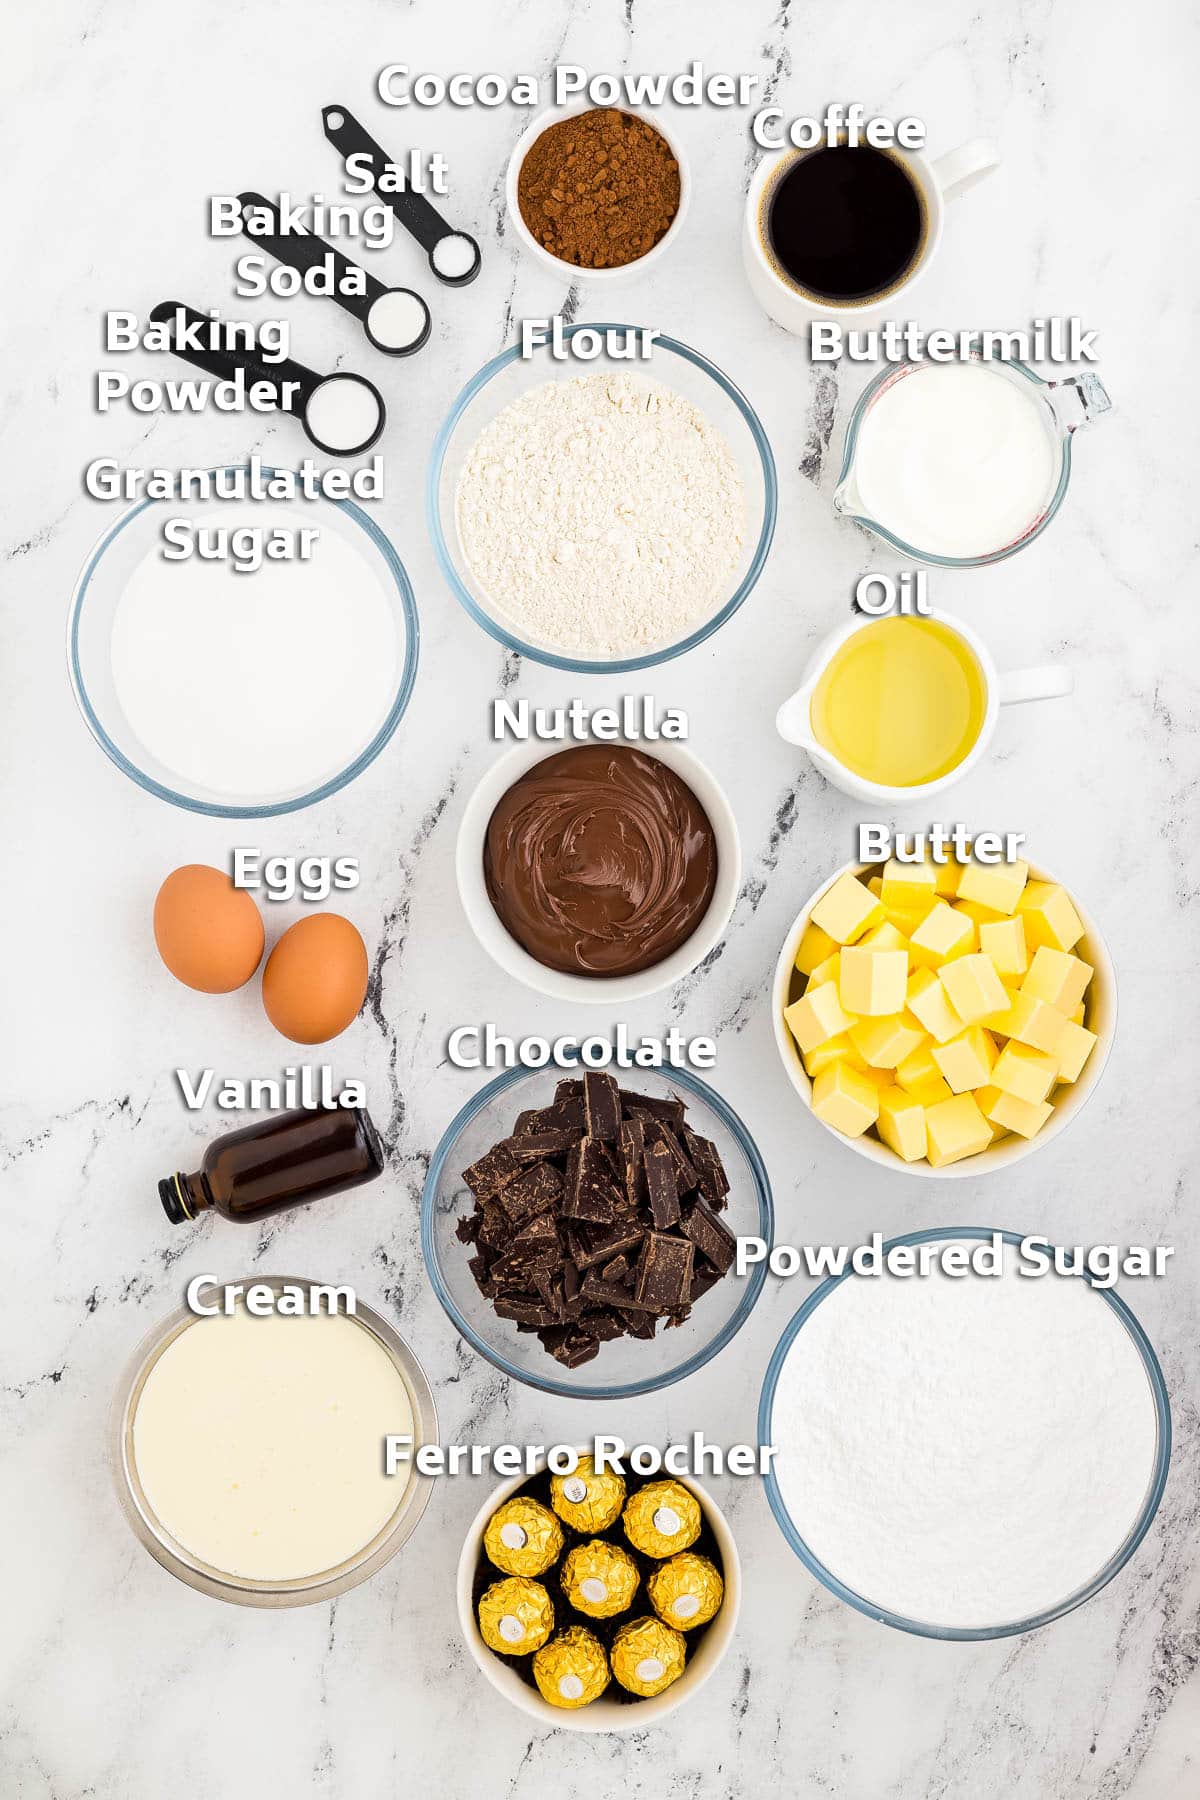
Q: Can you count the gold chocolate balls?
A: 8